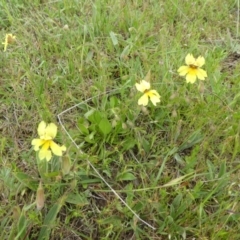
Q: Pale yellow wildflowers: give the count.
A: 4